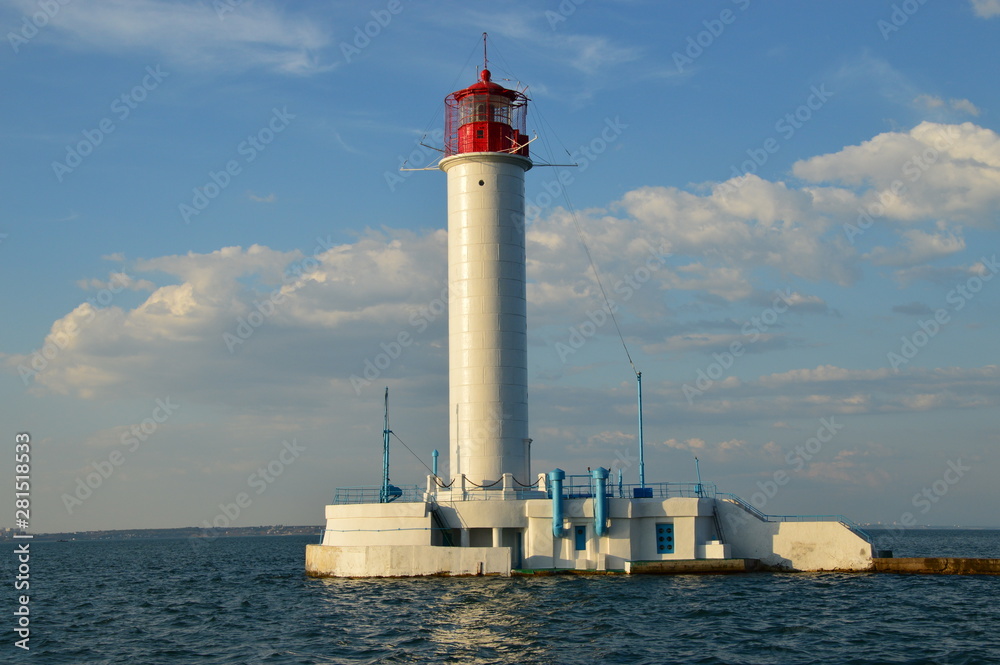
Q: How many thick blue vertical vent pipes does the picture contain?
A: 2